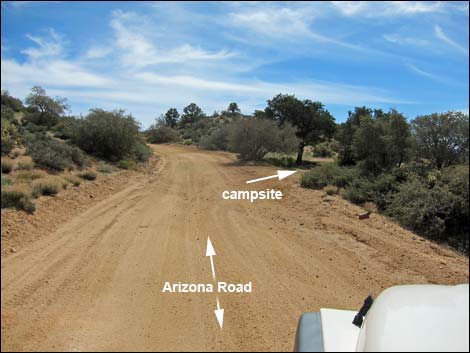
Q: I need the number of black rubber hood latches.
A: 1